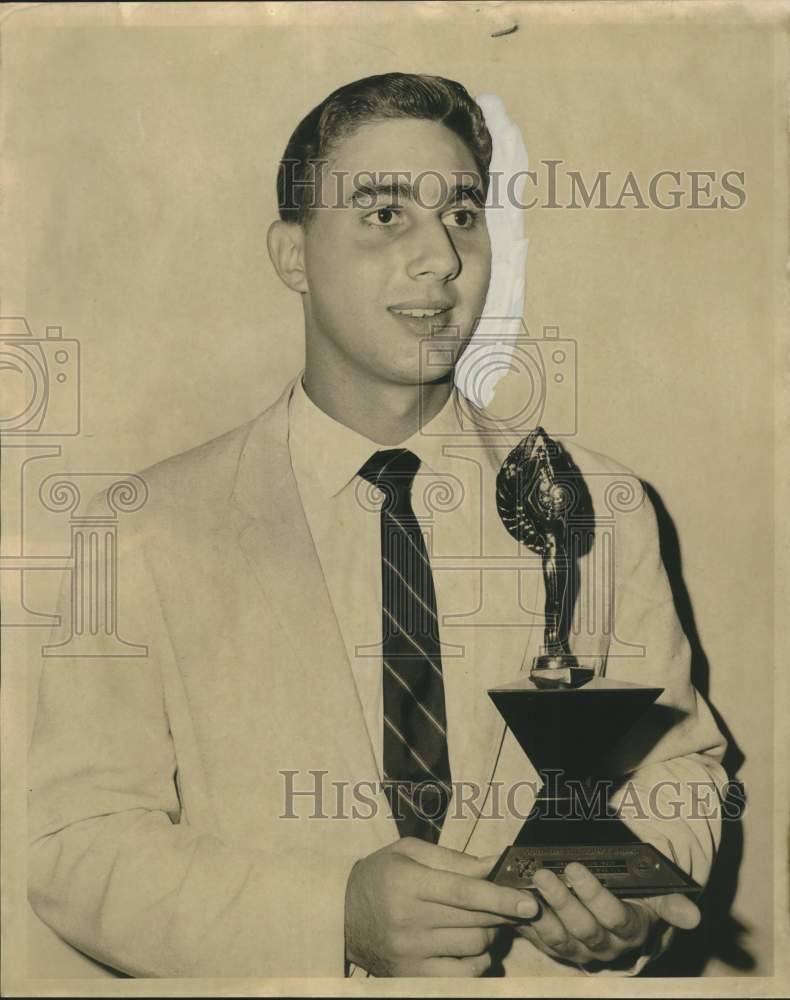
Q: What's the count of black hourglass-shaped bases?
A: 1